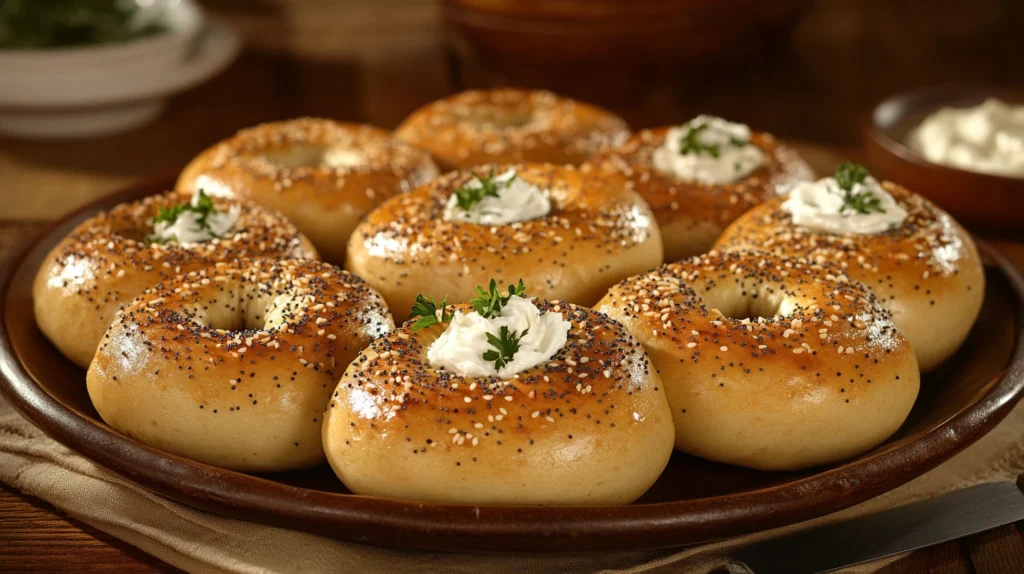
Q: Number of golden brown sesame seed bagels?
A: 9